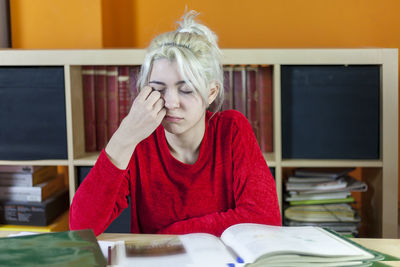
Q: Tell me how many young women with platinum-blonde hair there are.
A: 1